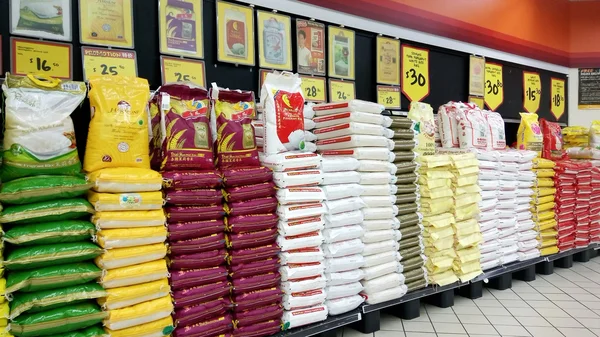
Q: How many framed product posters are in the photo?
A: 9